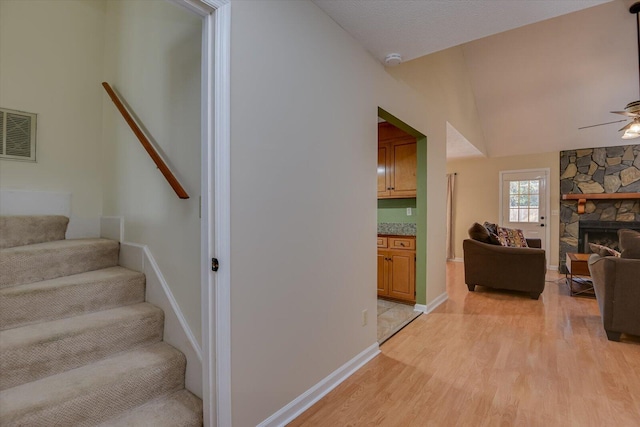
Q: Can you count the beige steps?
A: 6